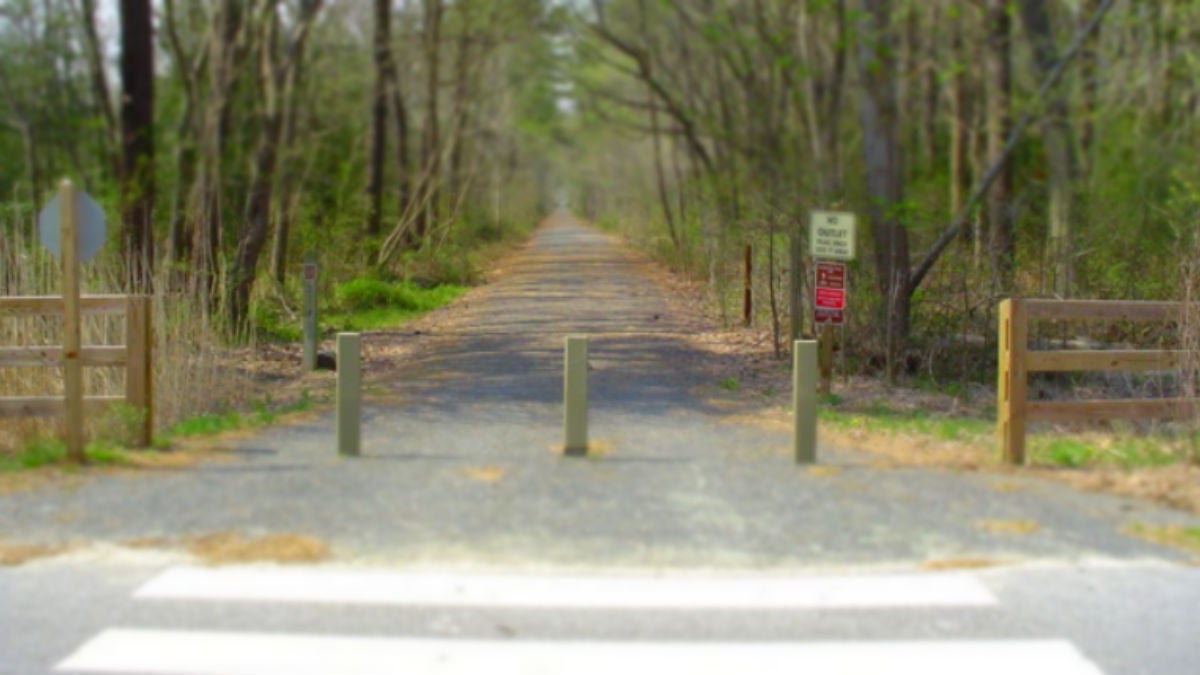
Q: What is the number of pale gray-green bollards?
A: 3